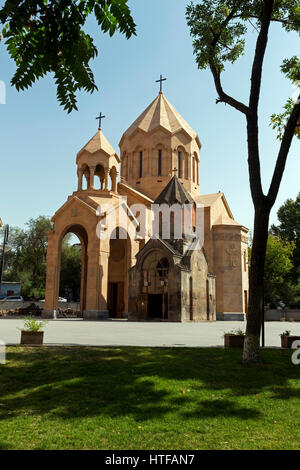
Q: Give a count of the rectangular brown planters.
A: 3